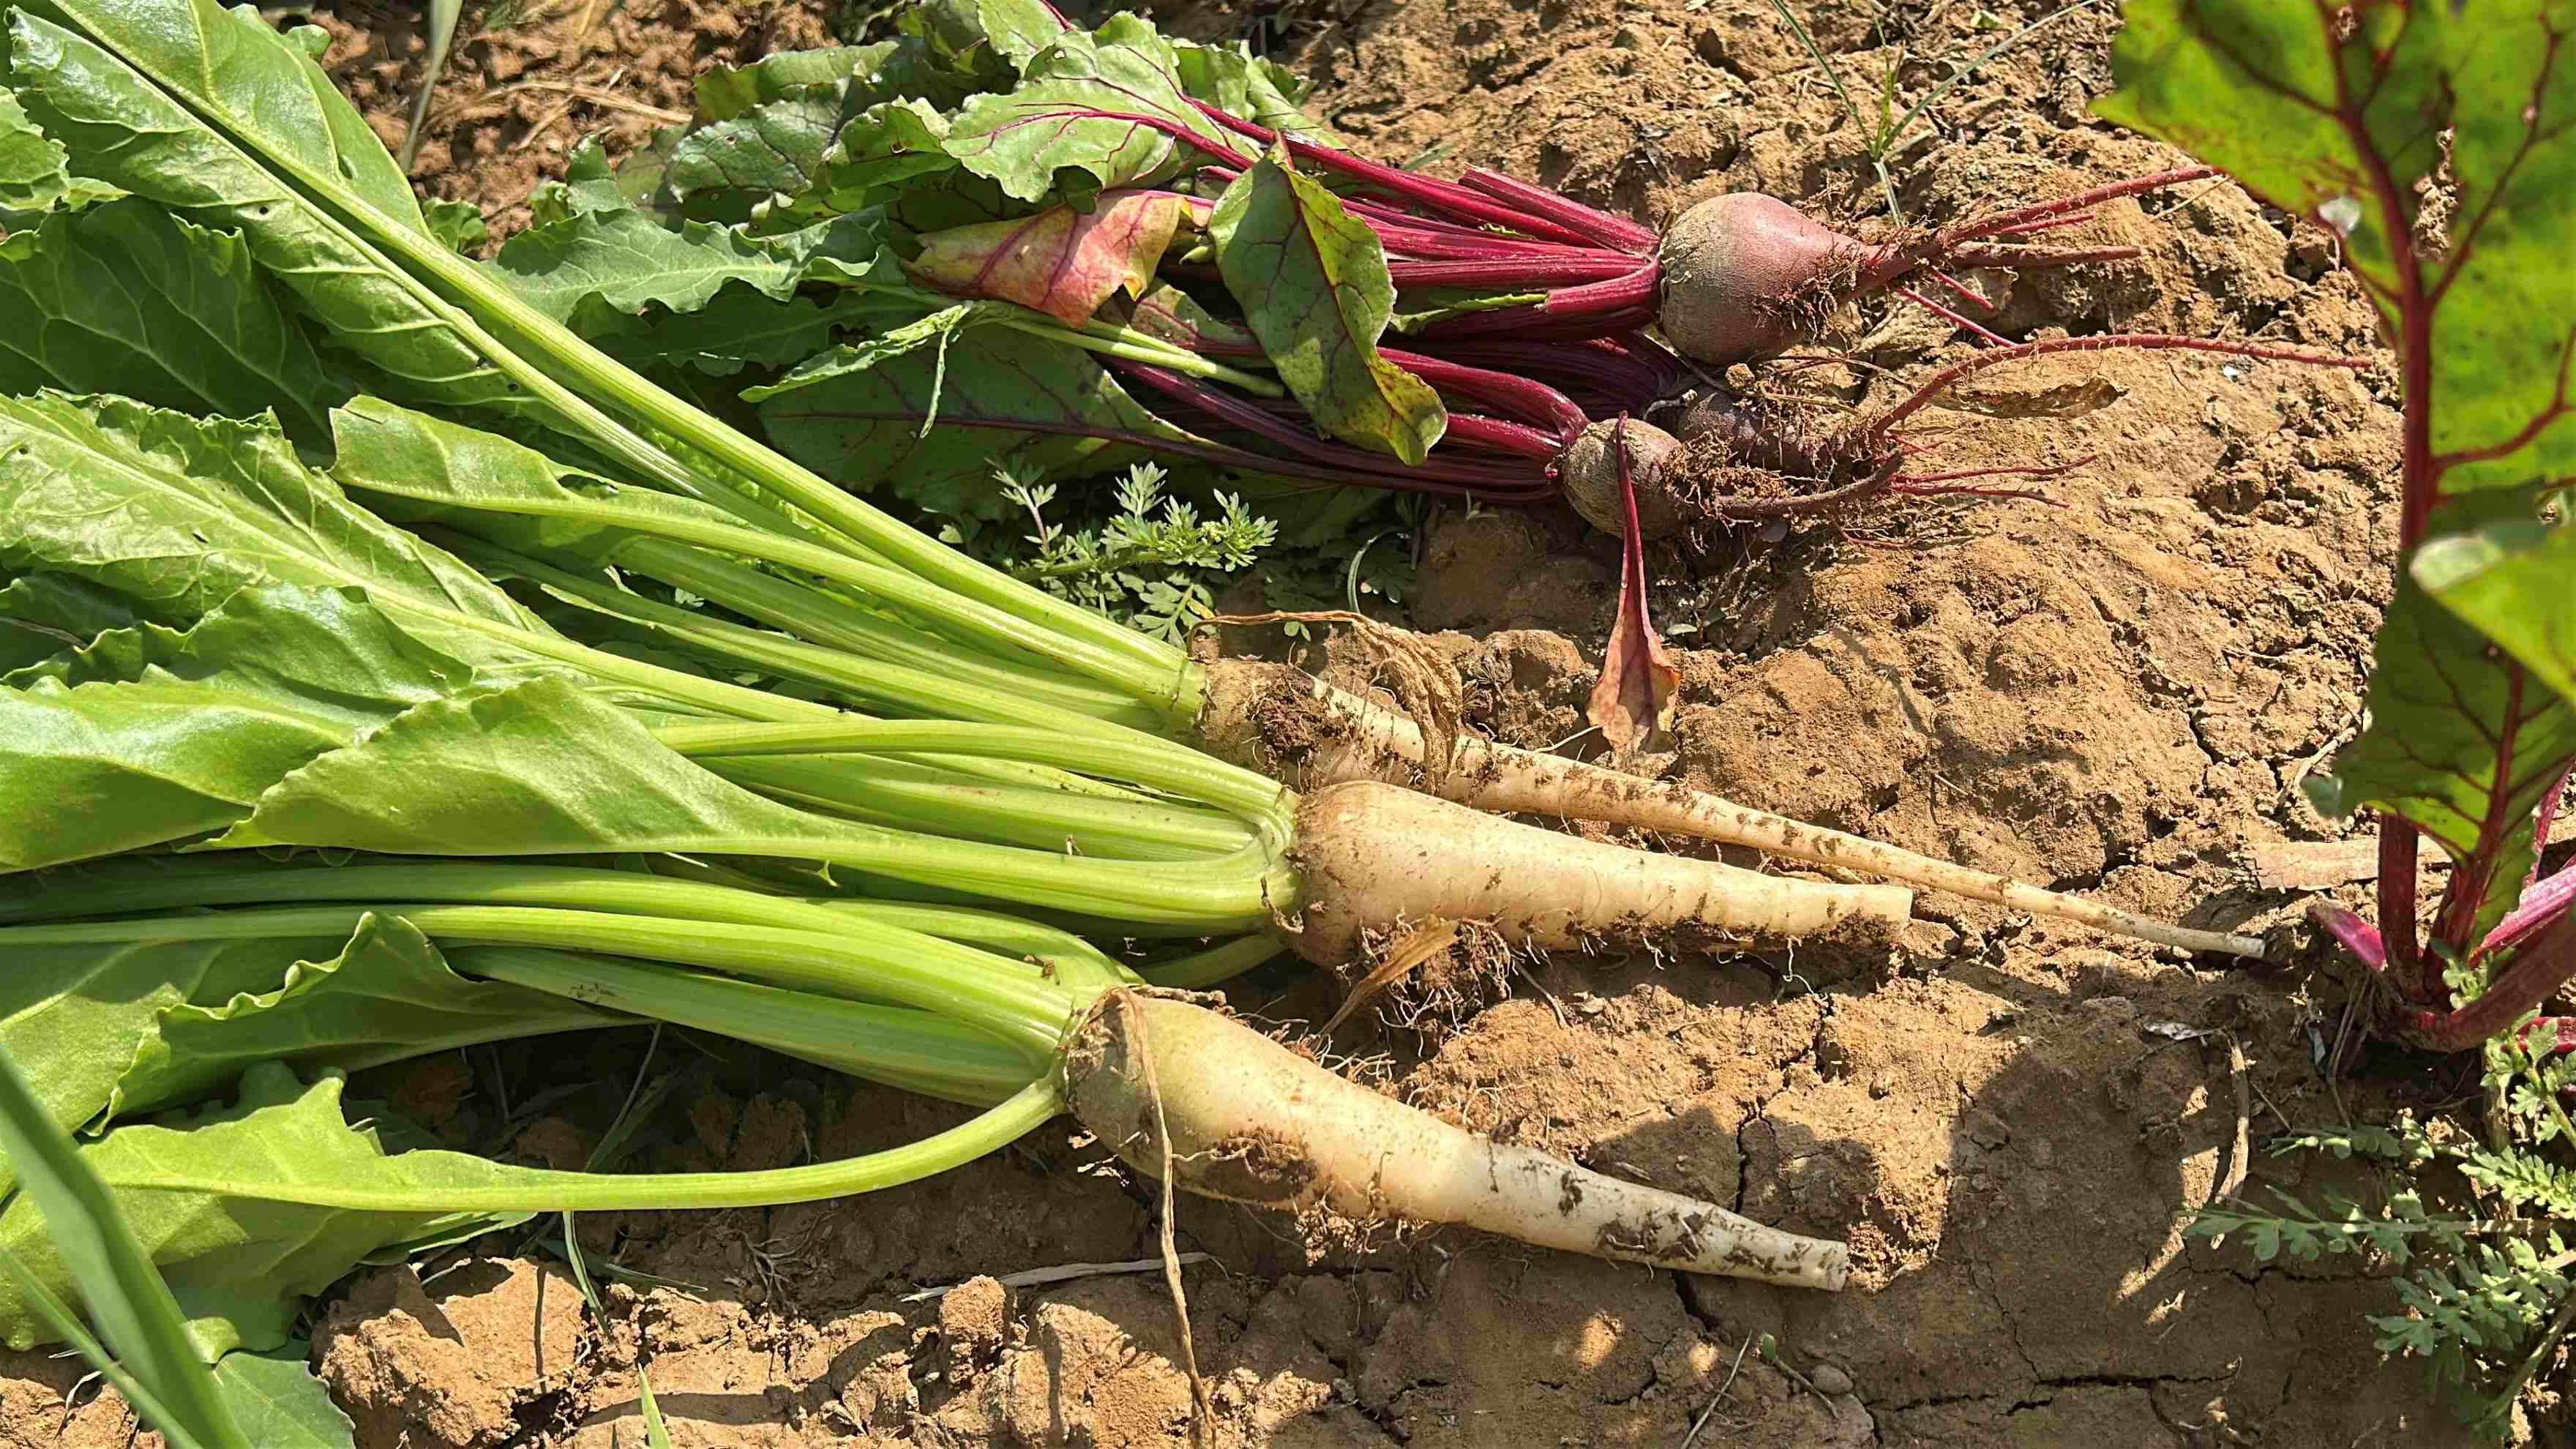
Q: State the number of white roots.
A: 3